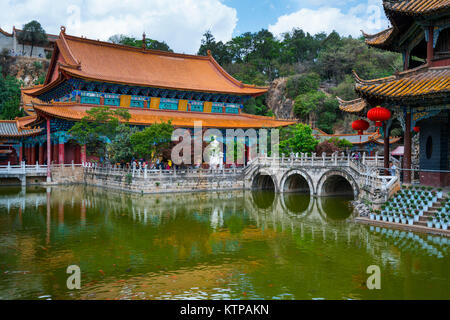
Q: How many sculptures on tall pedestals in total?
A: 1